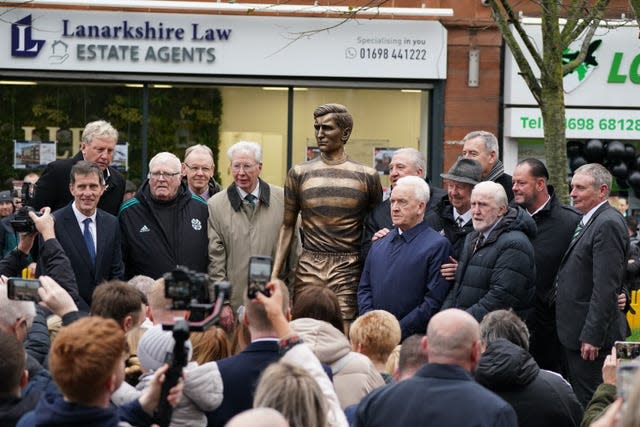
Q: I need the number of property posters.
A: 4